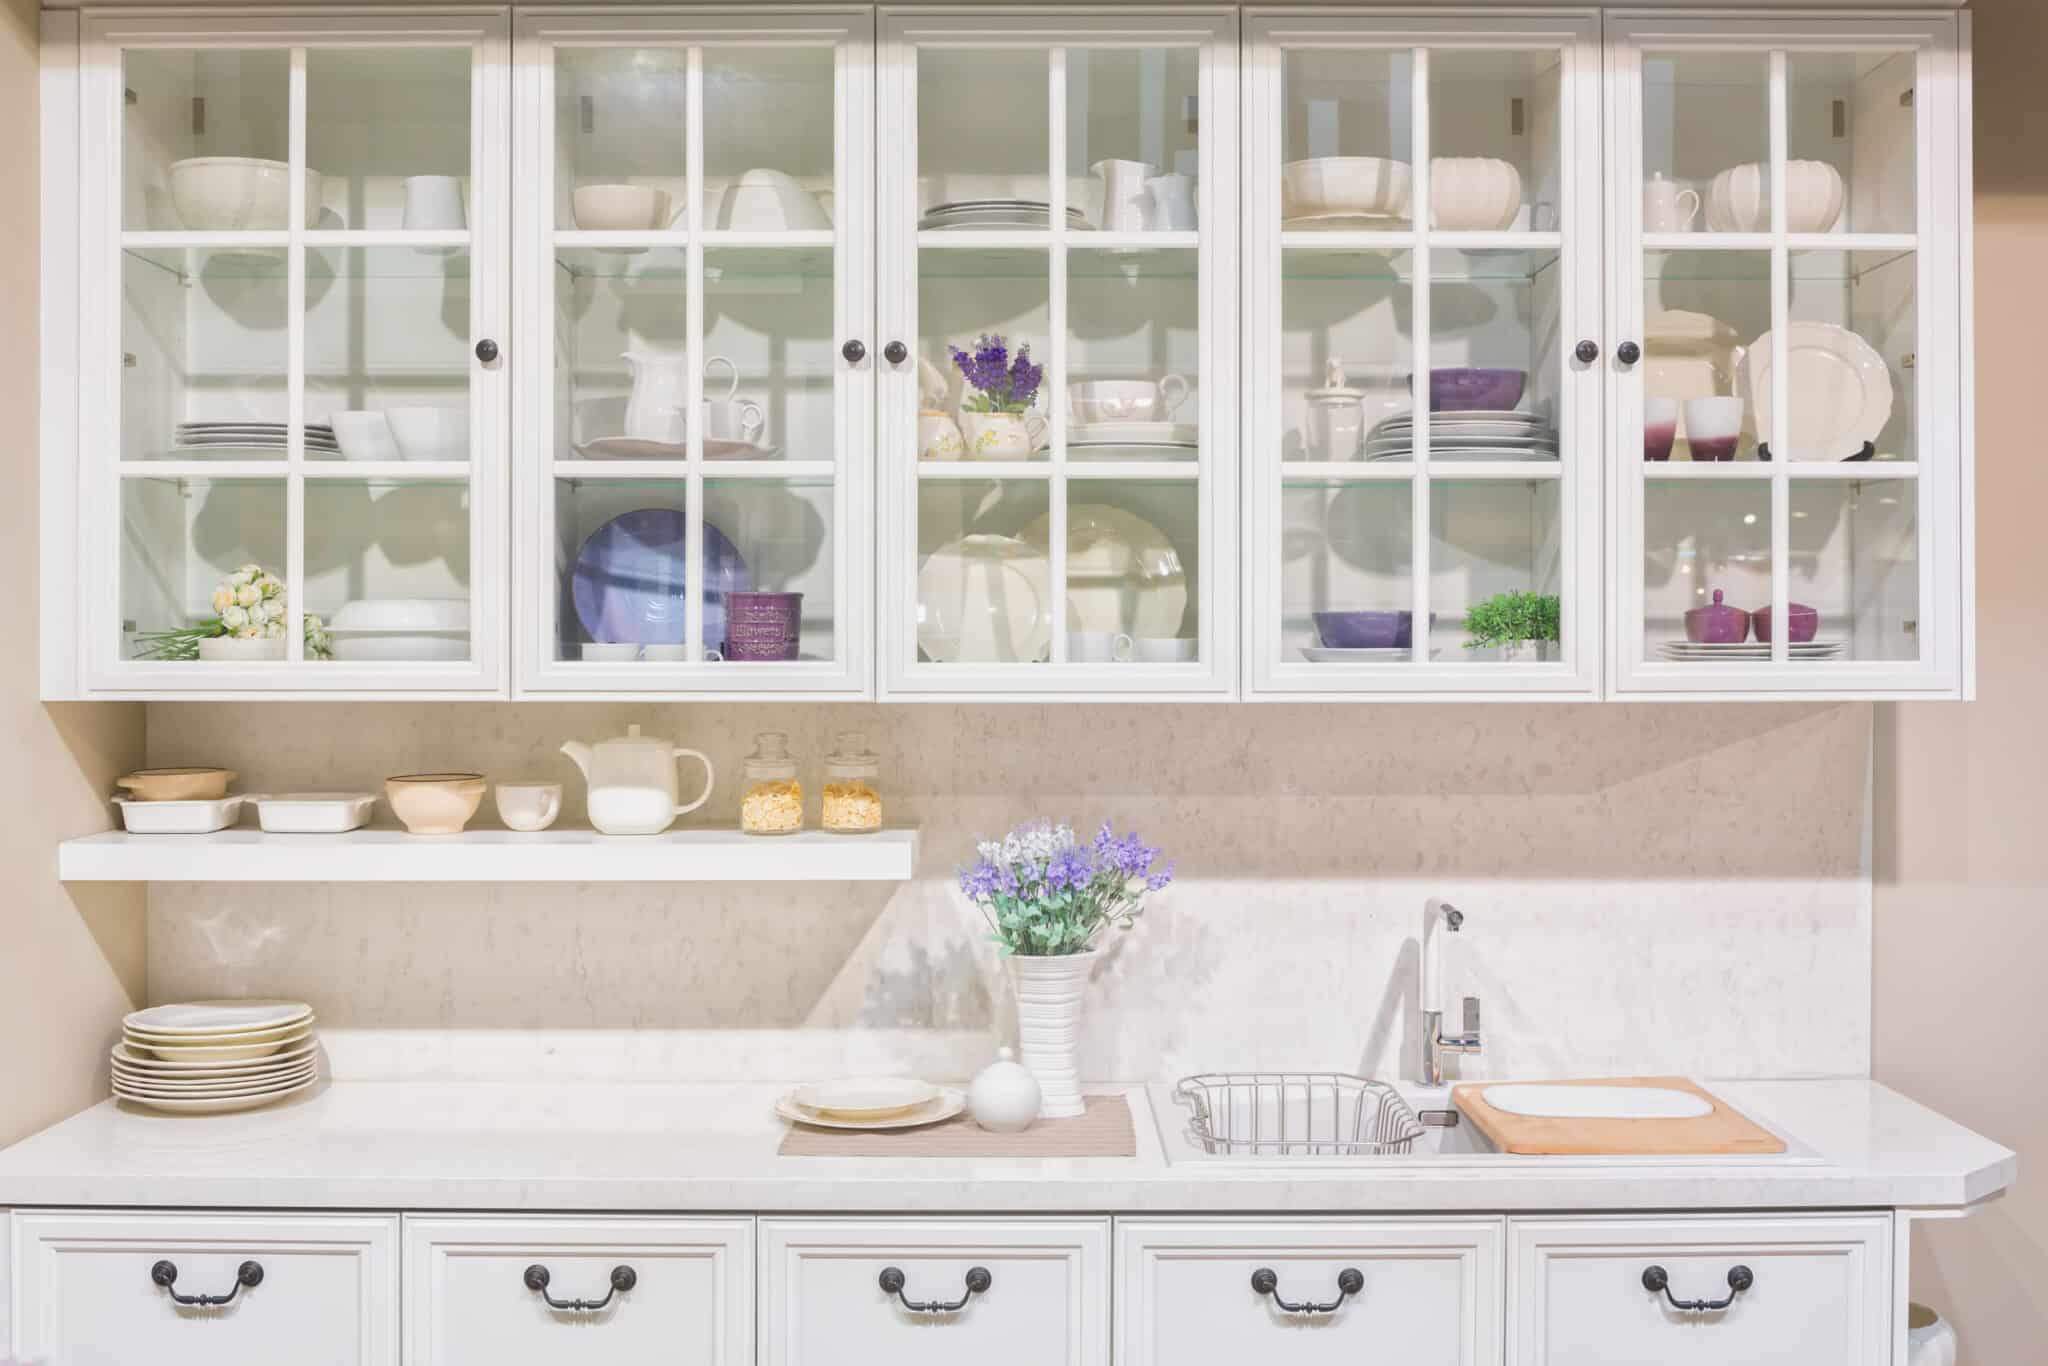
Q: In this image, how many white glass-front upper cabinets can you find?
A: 5